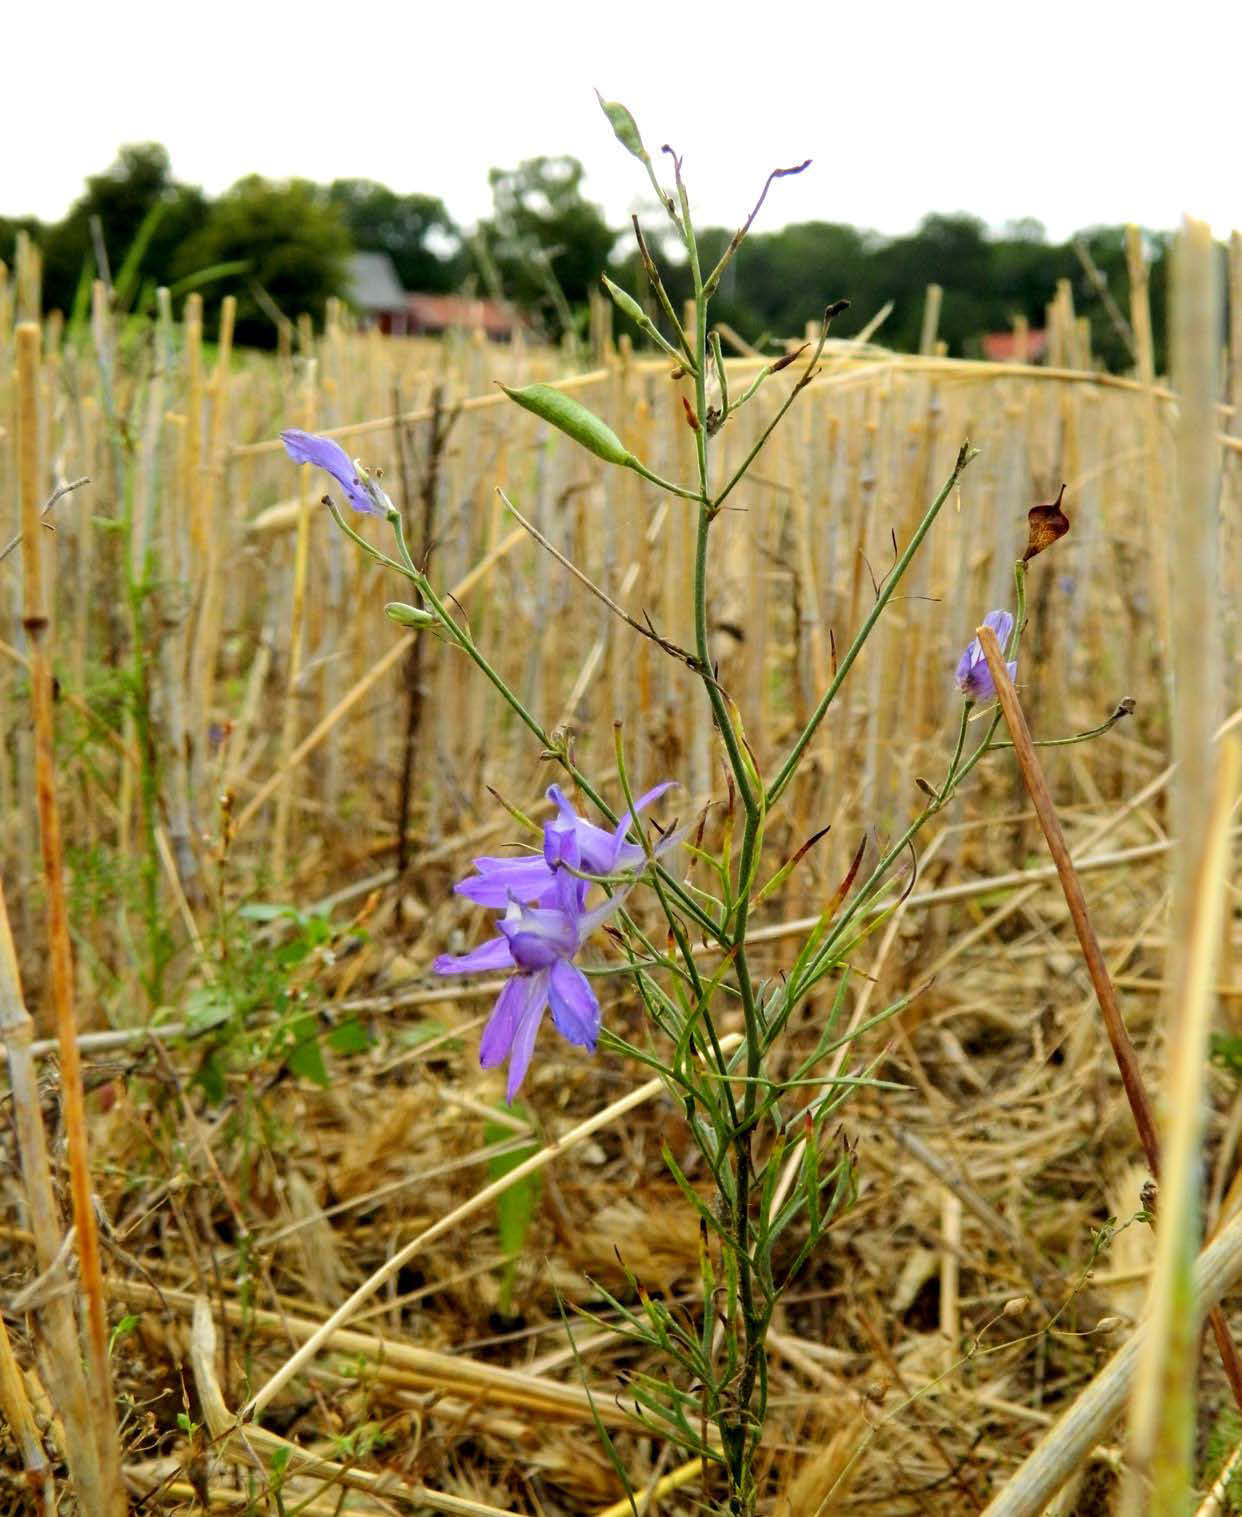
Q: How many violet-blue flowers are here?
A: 4